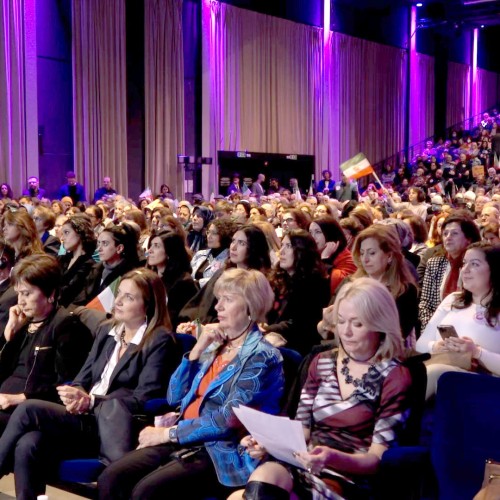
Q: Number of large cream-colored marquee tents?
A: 0